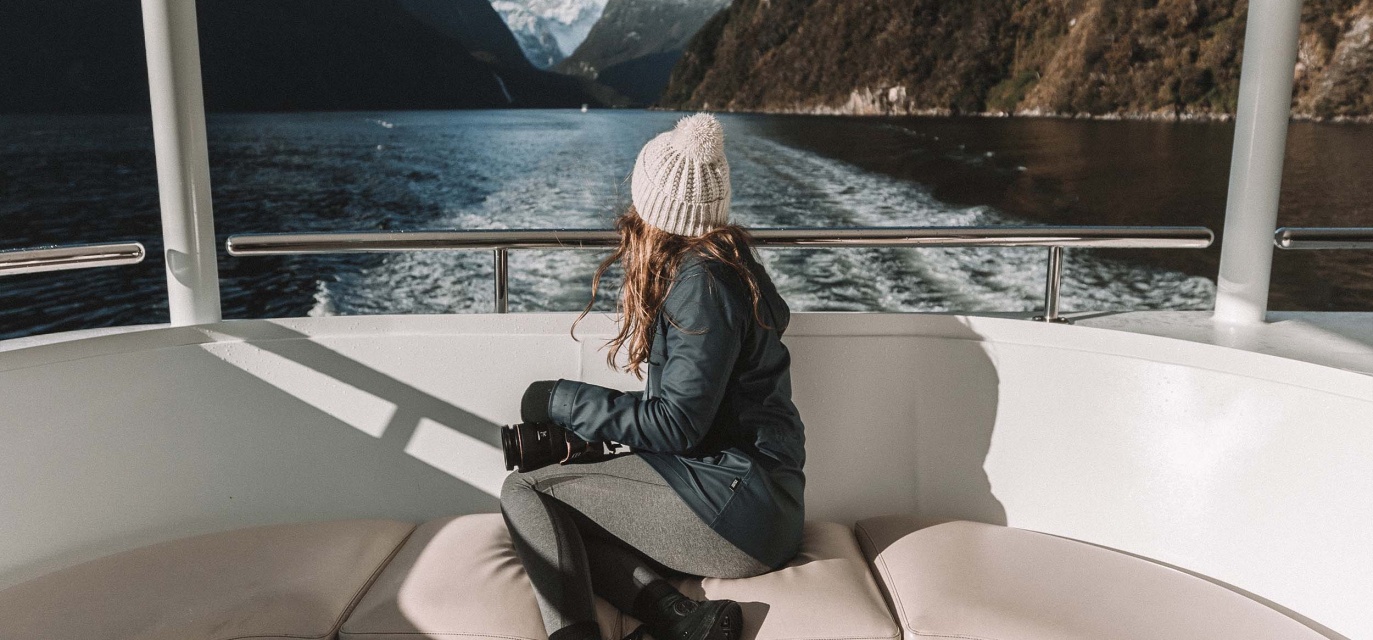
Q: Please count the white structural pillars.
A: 2